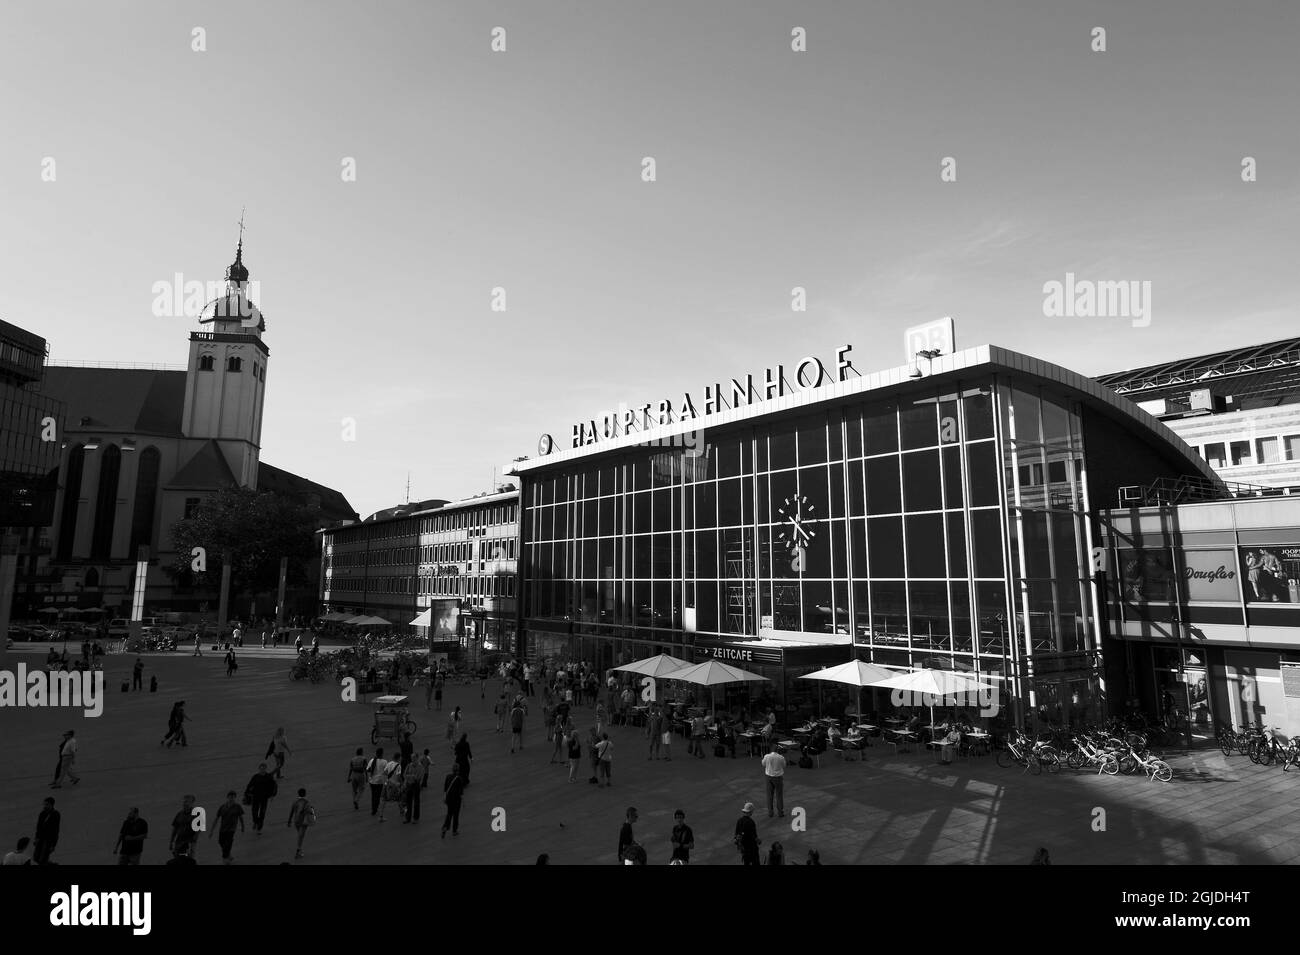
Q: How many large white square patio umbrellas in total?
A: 4